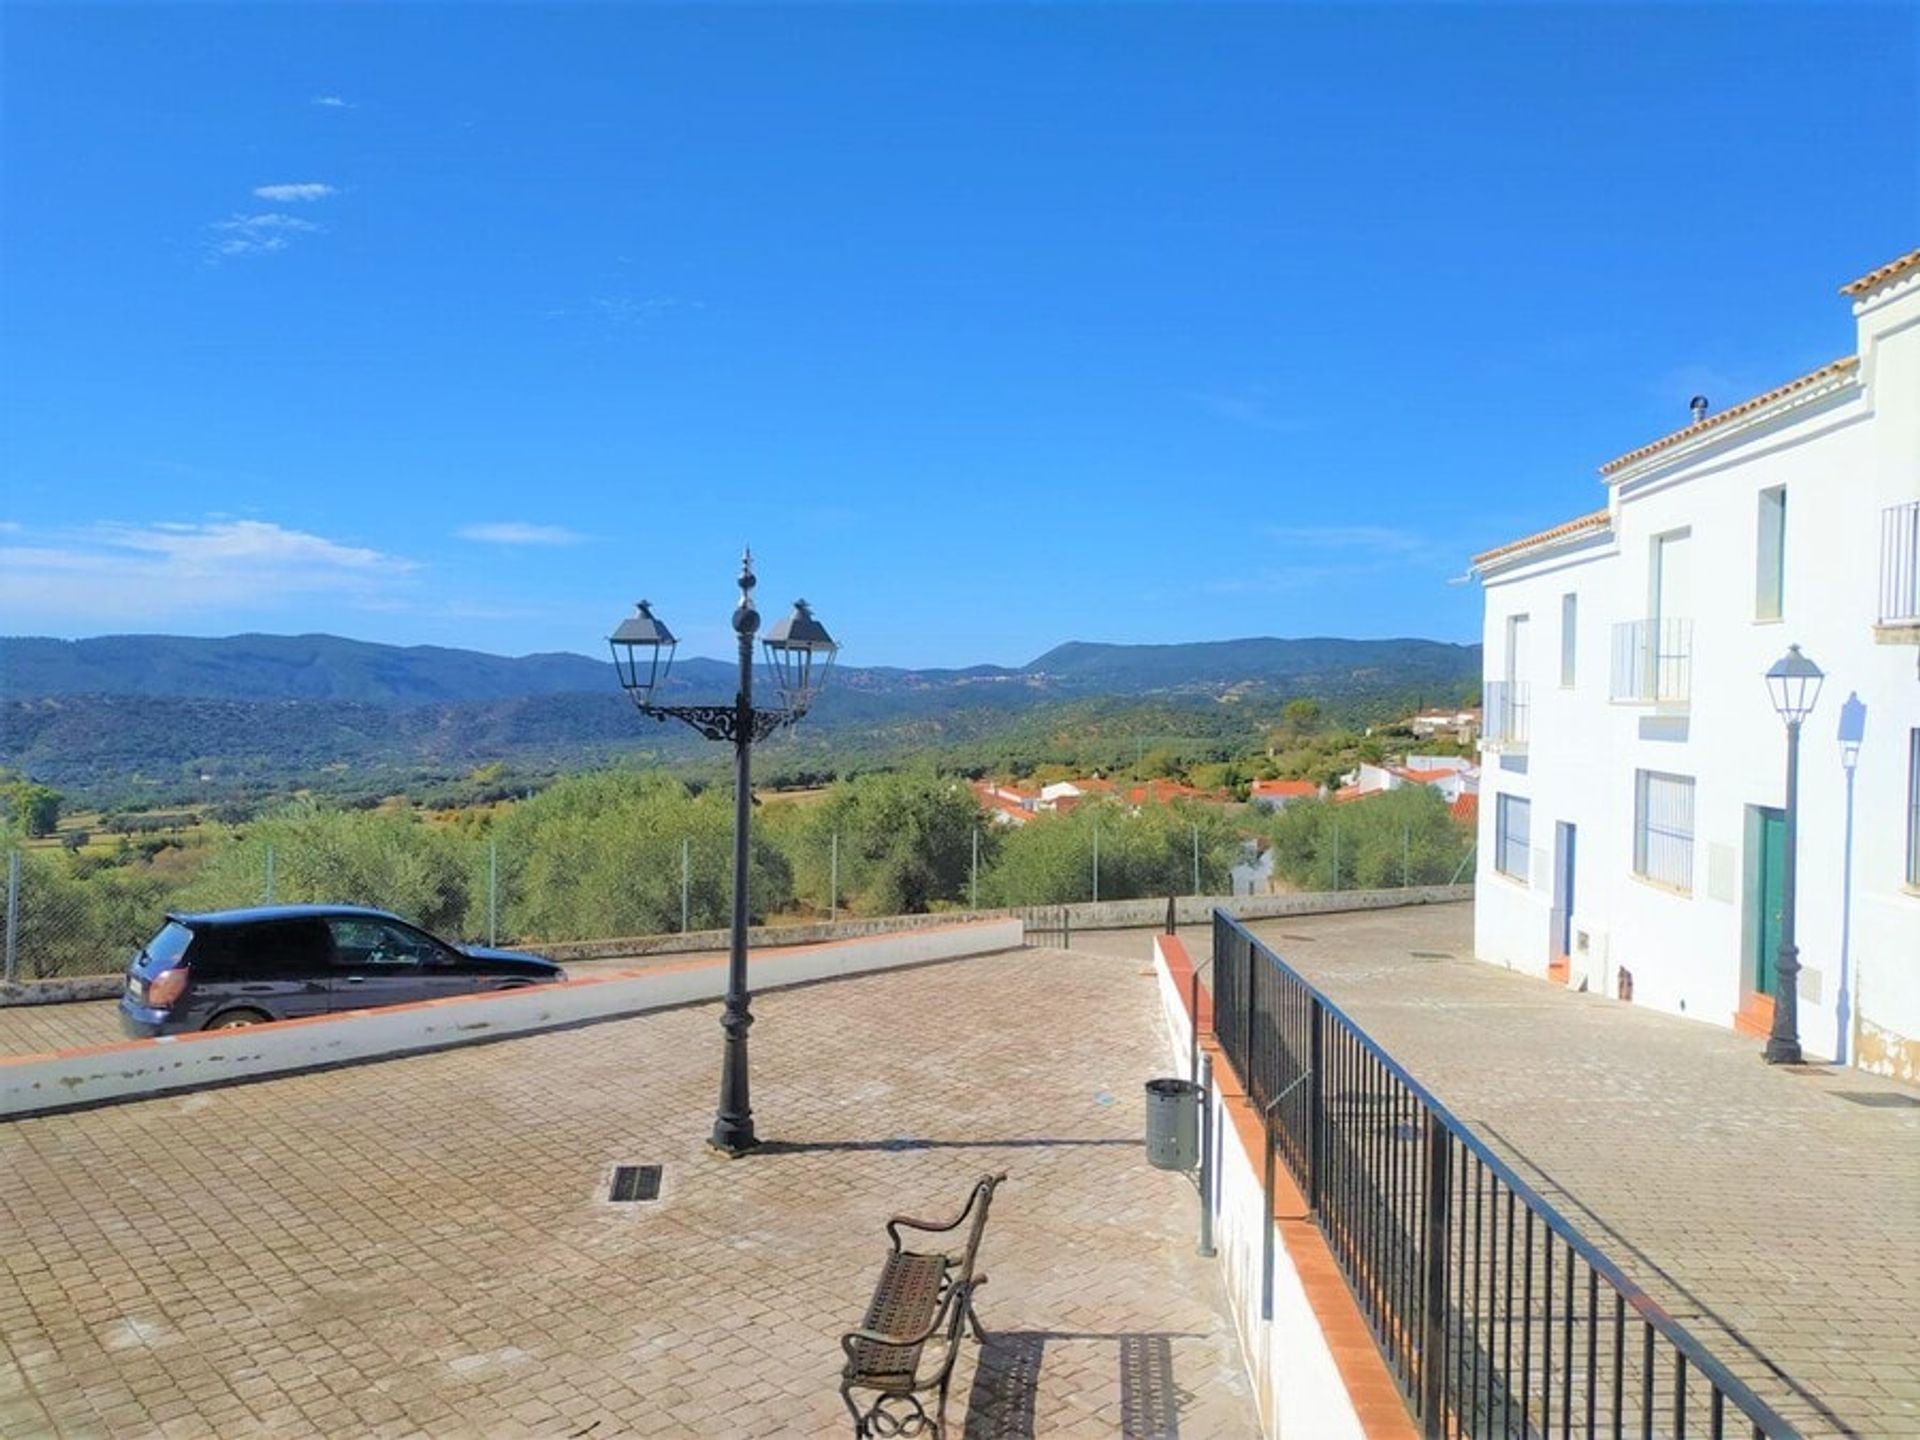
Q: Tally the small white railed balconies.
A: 3